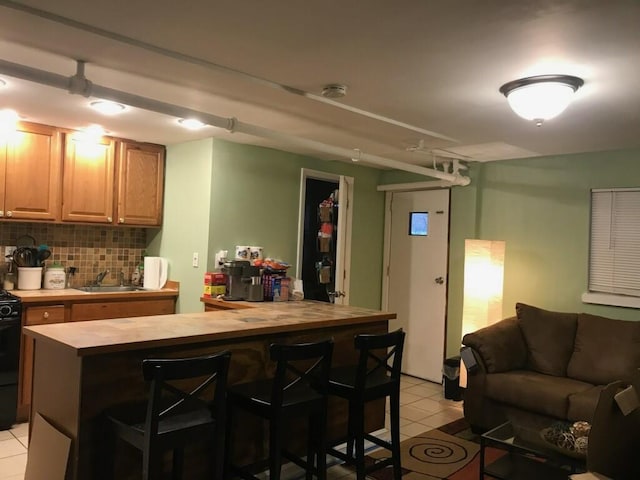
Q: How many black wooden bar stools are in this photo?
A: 3